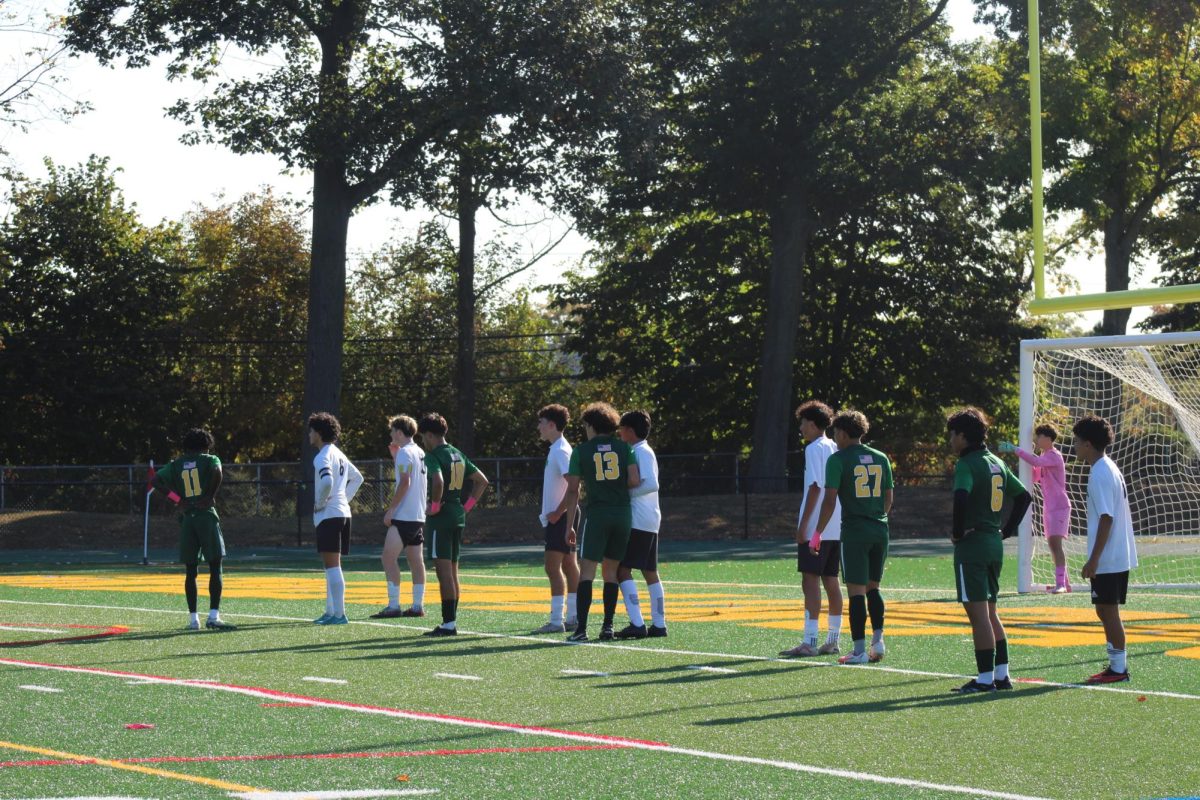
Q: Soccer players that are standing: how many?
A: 12